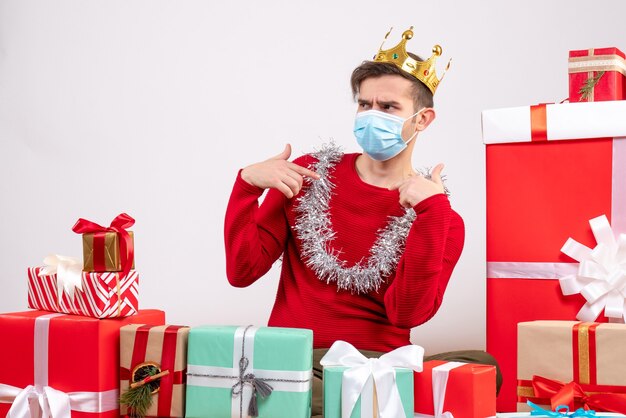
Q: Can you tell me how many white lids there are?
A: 1